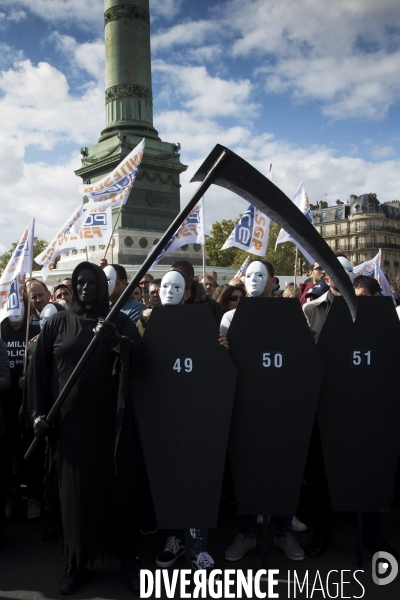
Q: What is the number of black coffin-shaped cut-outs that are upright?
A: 3